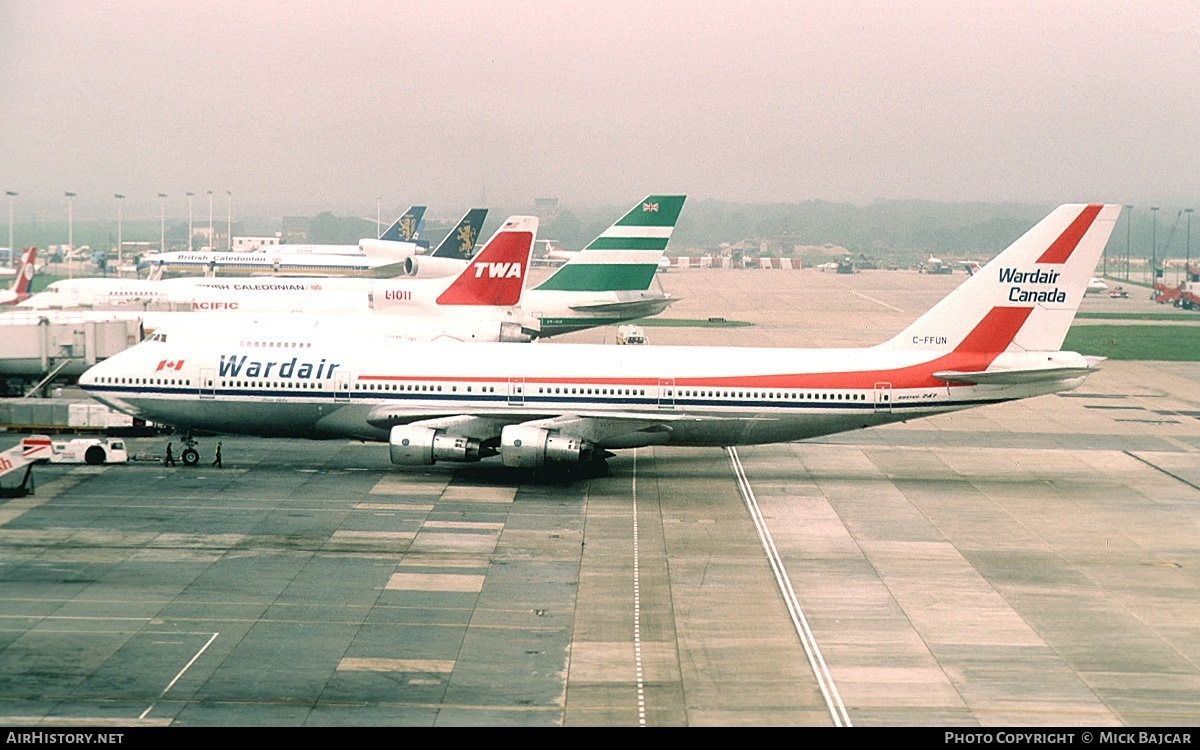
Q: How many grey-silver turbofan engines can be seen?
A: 2